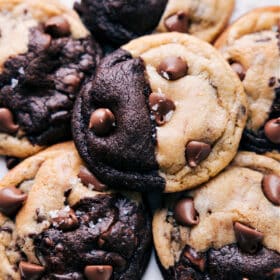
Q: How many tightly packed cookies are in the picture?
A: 6